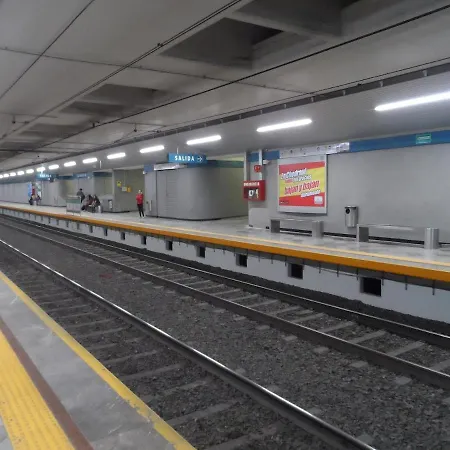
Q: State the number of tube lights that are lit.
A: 14